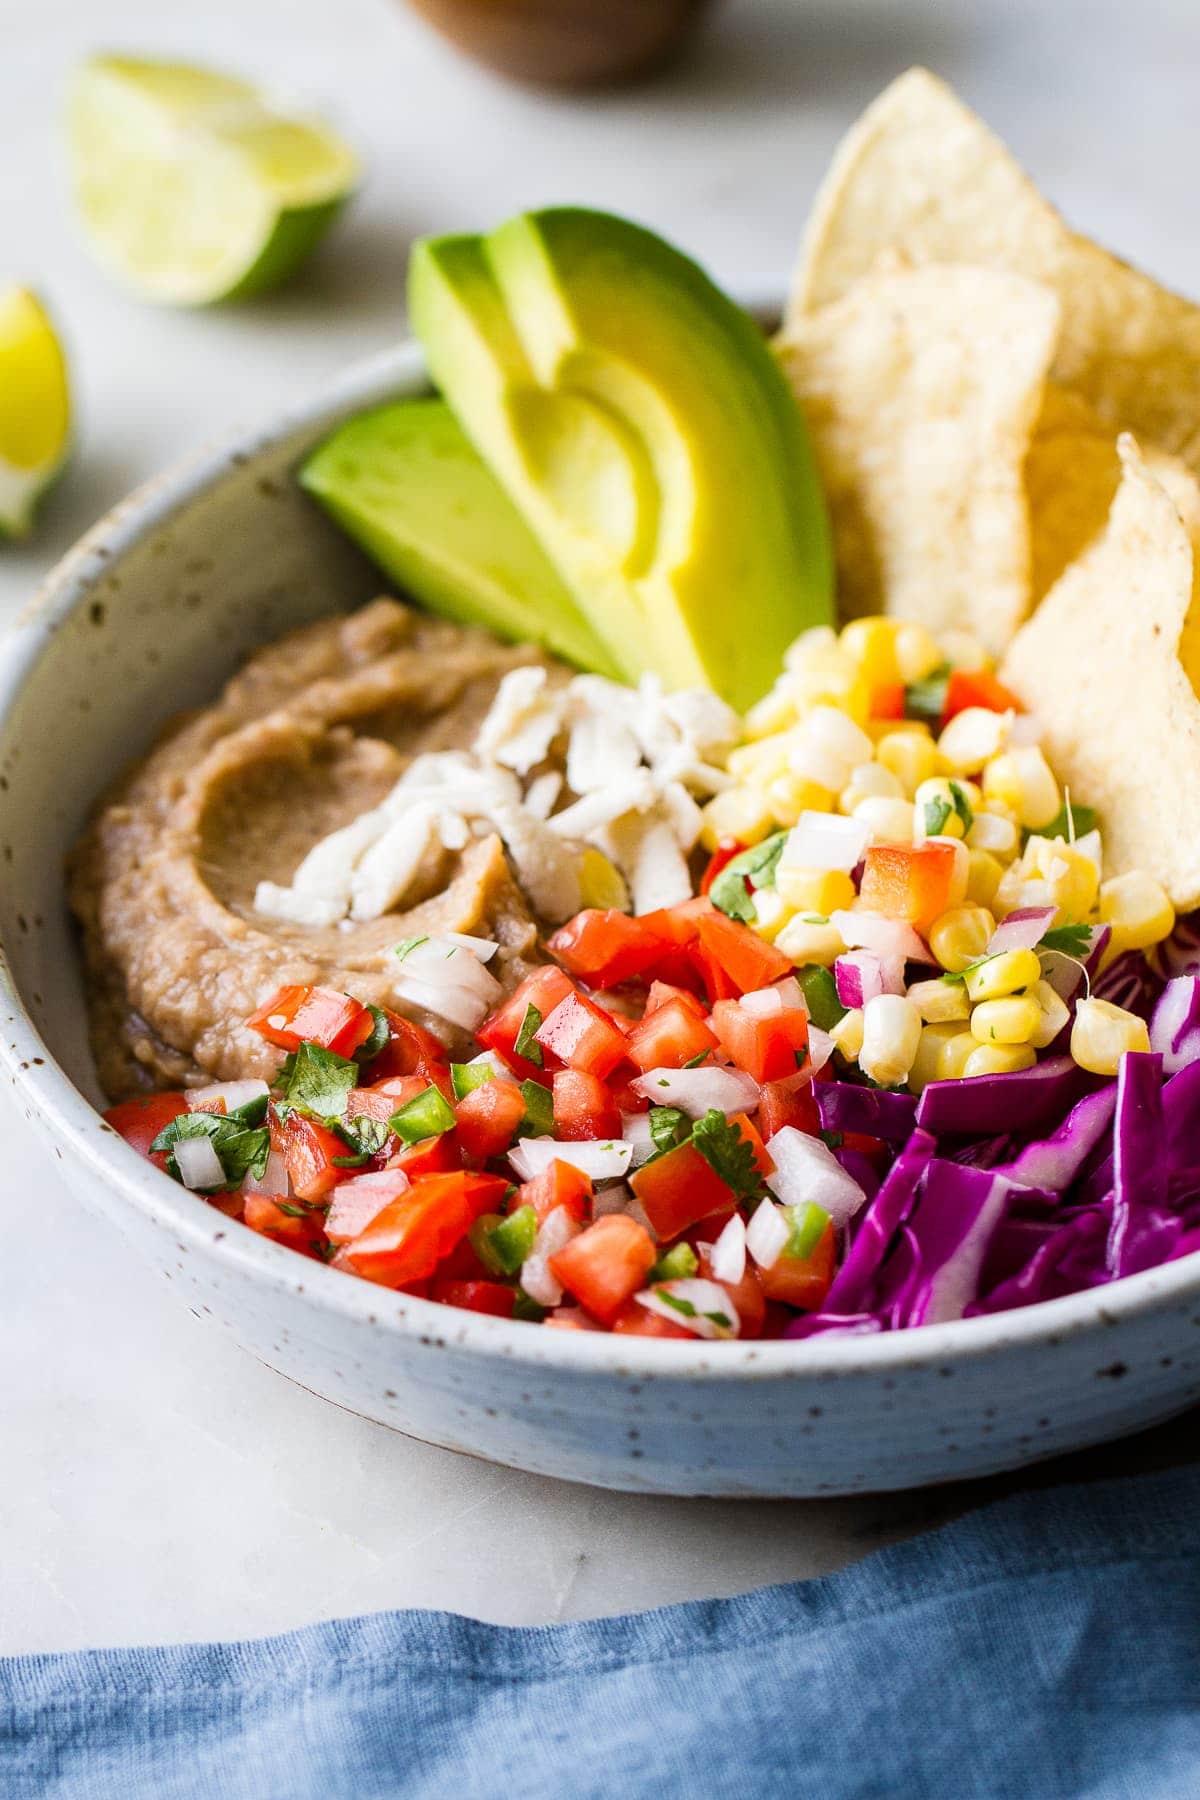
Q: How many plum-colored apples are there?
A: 0